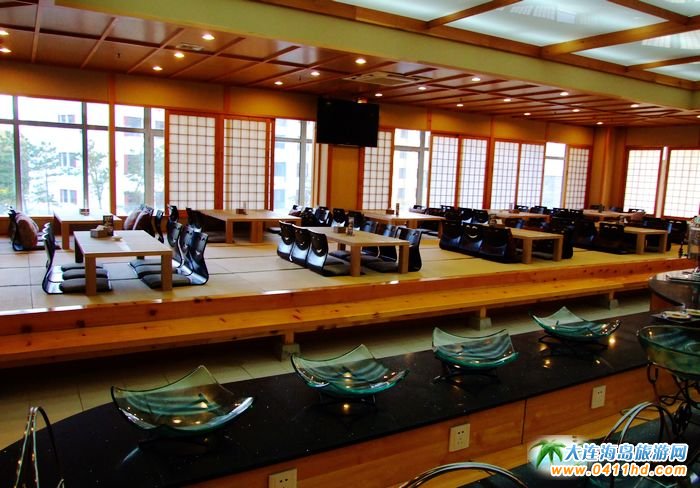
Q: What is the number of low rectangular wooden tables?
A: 9